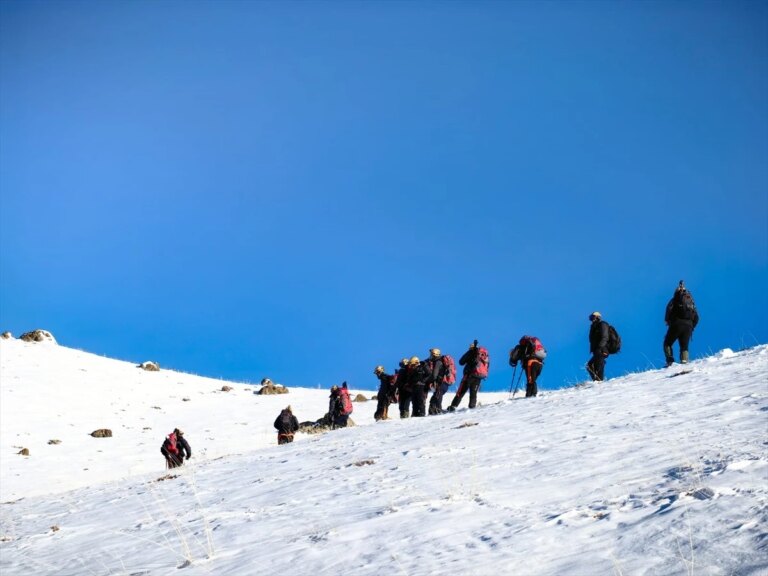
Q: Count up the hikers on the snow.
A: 11